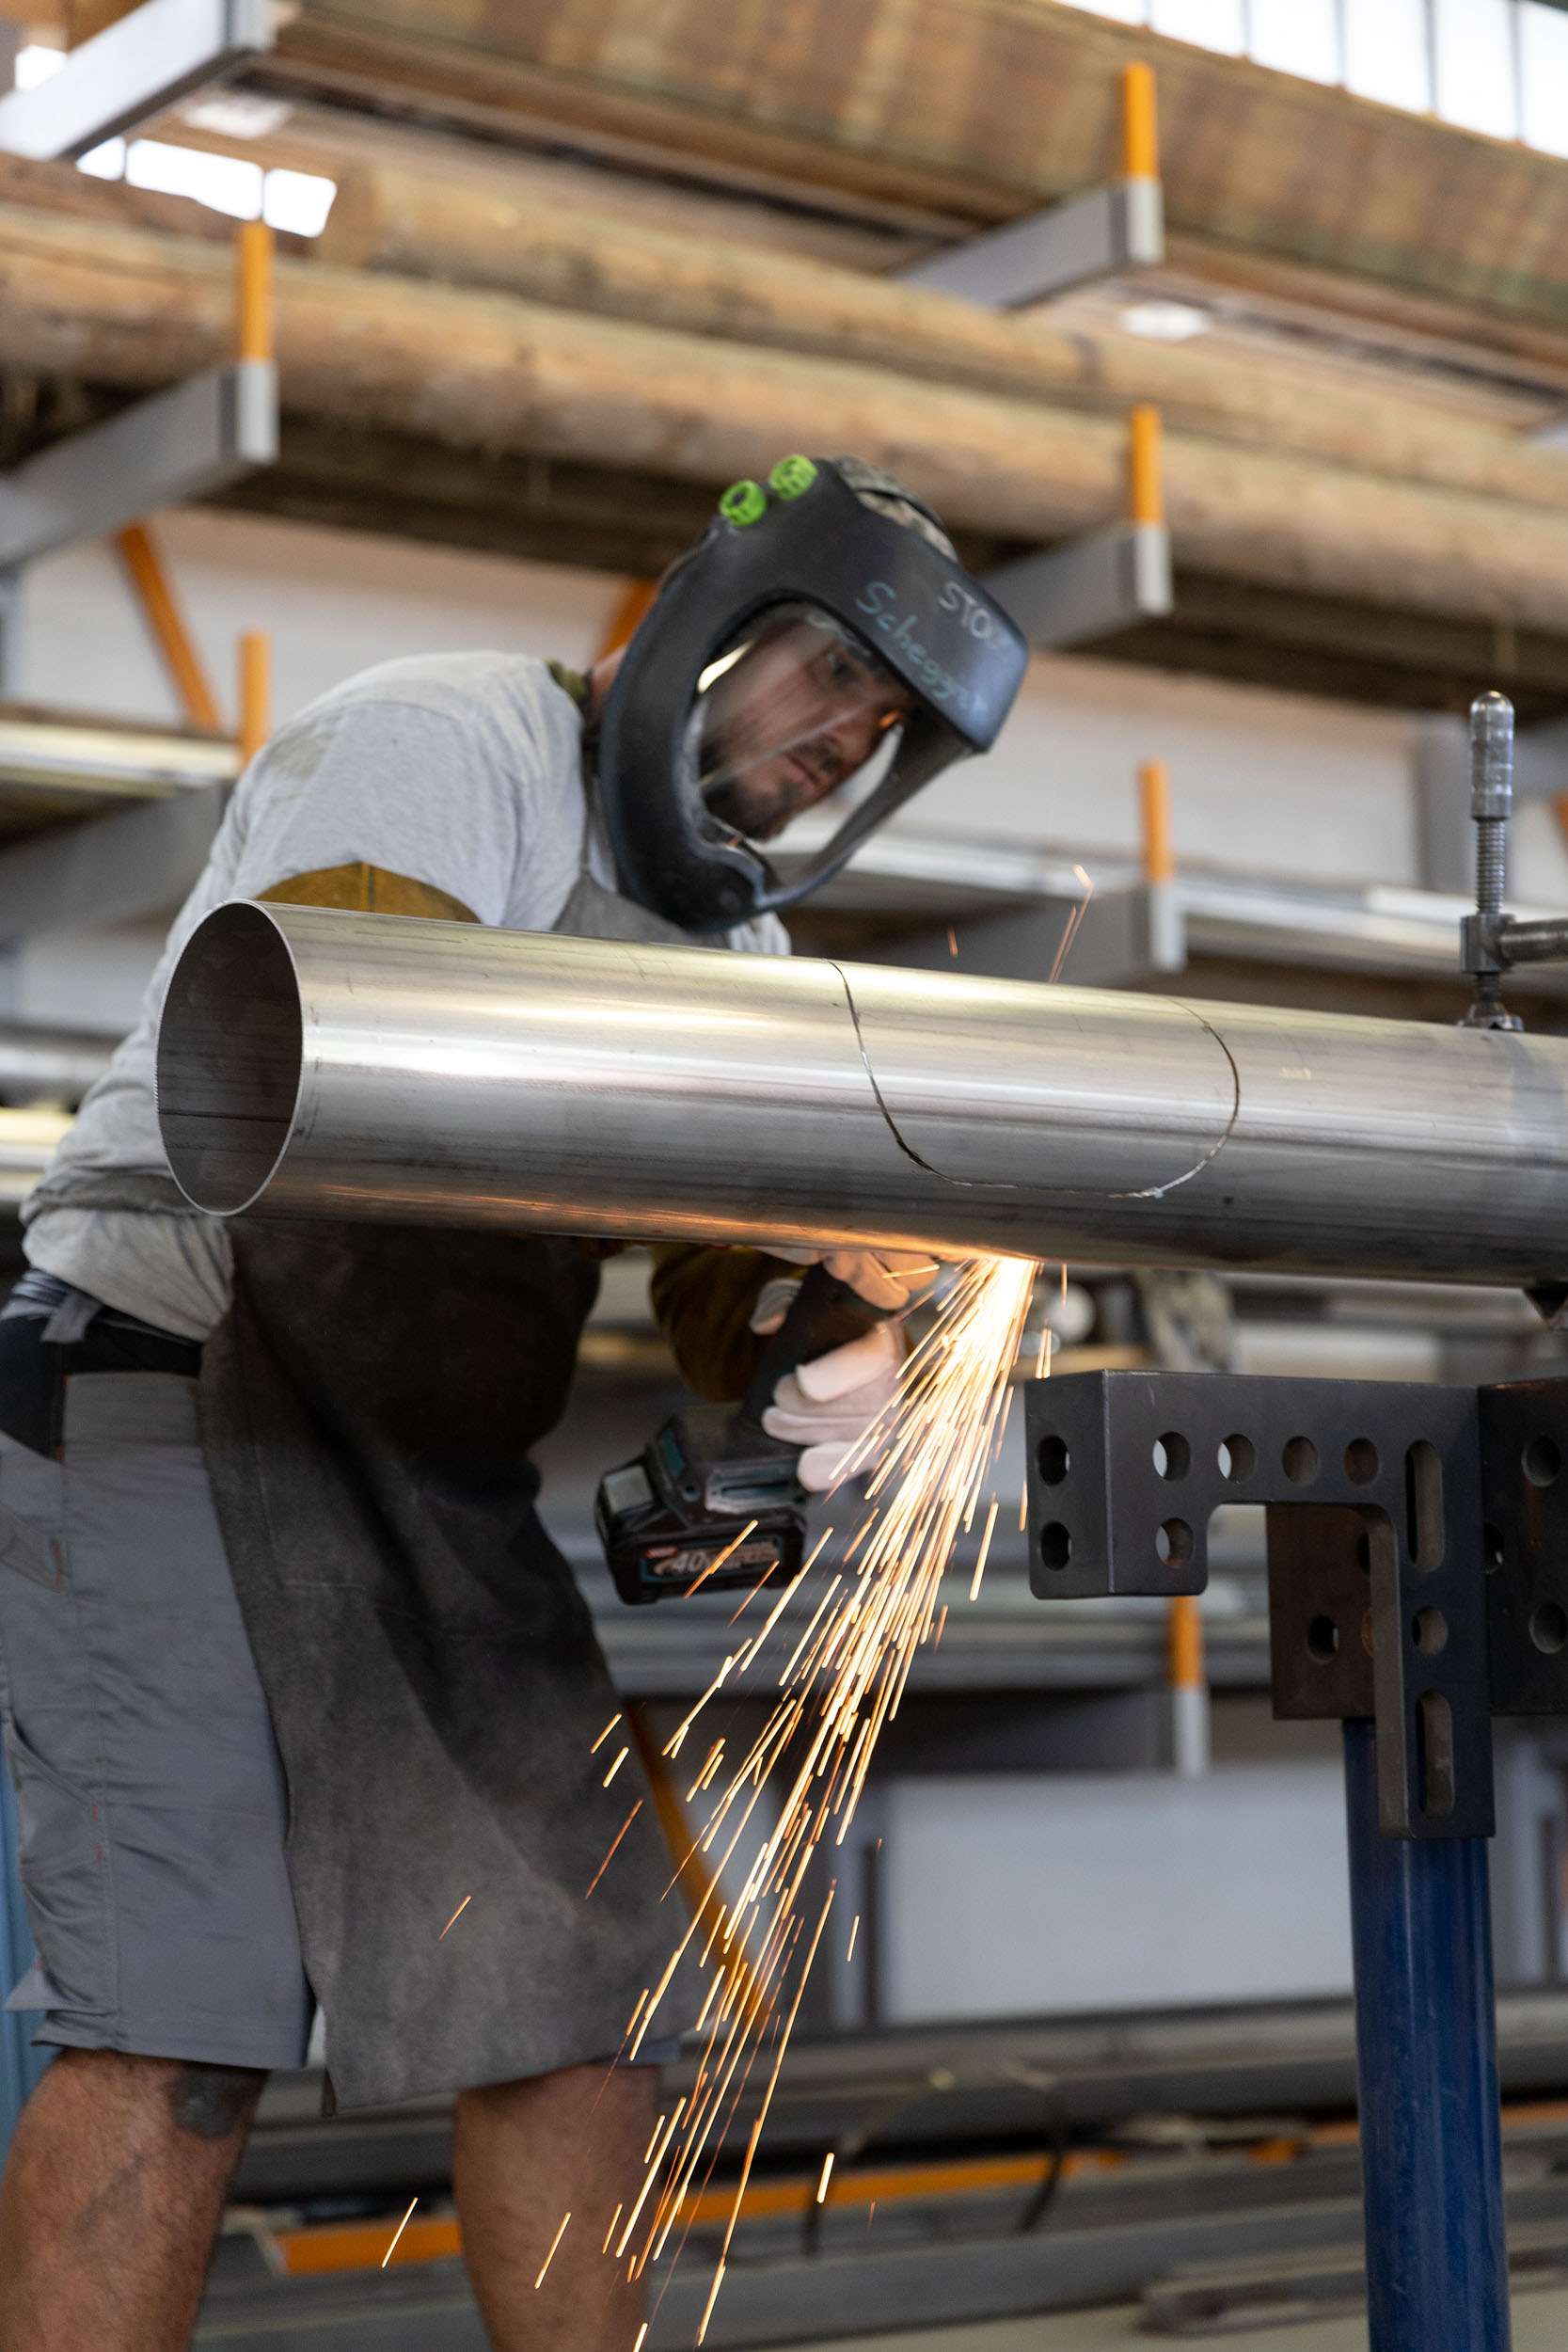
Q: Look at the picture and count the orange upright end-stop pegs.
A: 6